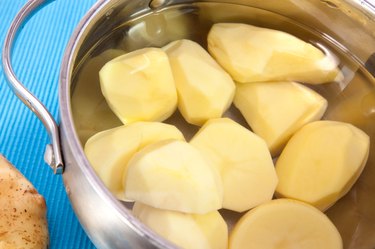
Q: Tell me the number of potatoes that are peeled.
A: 10